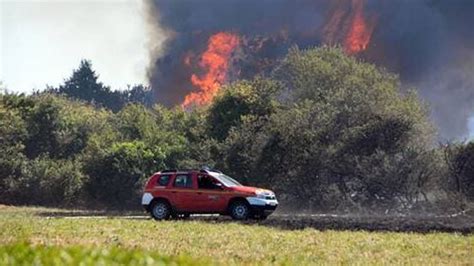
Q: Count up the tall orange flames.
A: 2